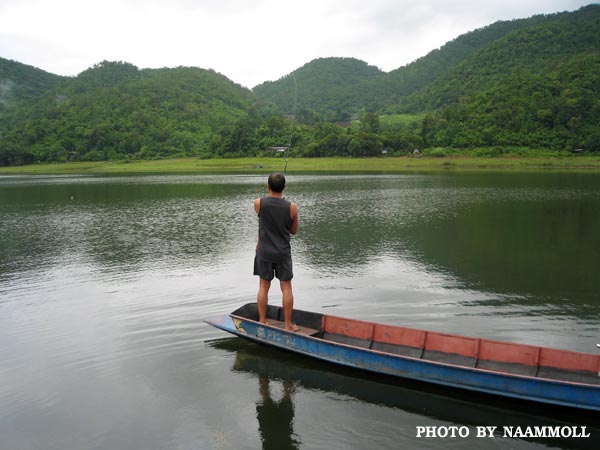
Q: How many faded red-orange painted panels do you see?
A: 5